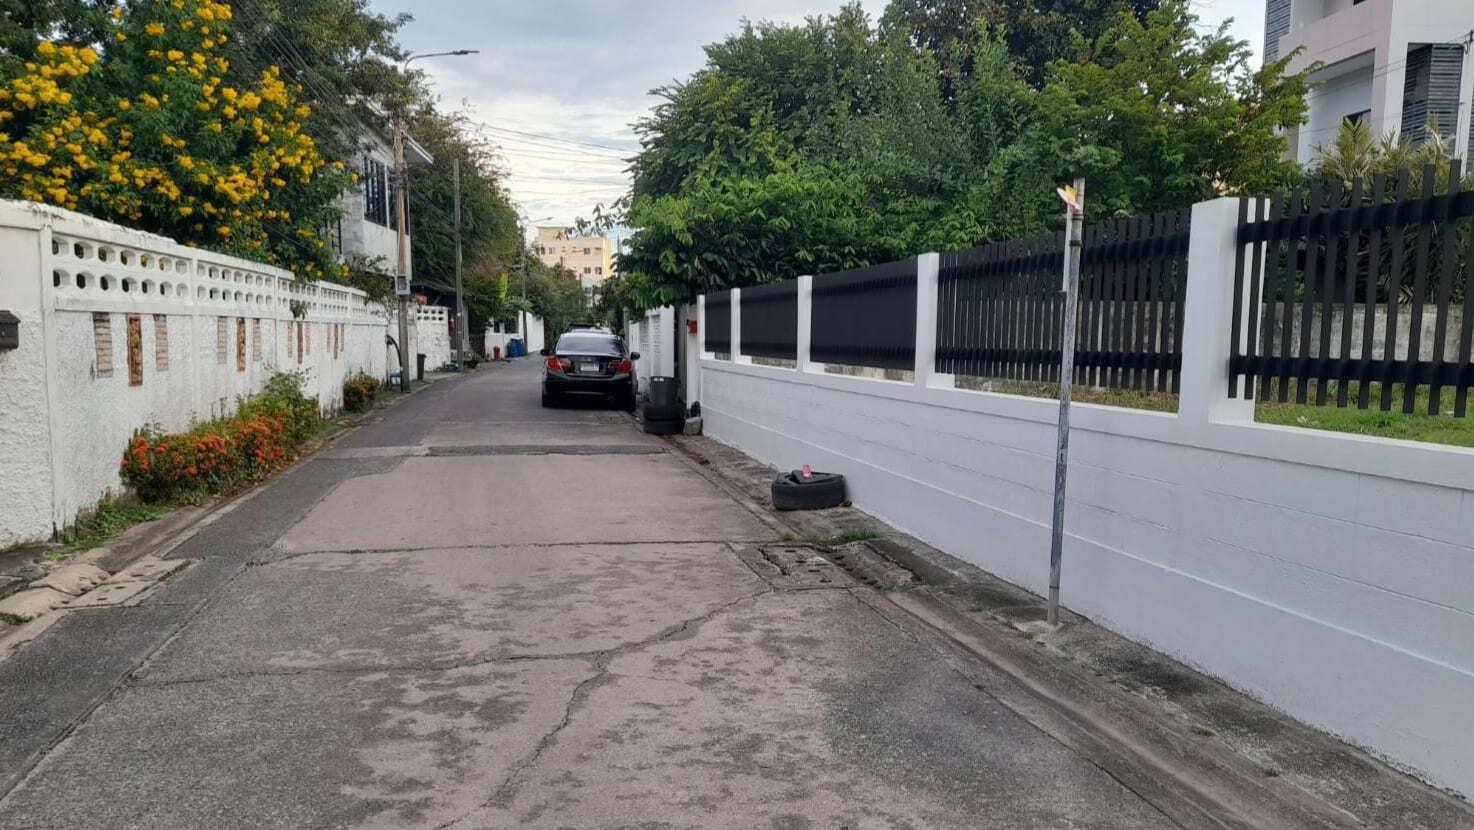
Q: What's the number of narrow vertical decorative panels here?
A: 12